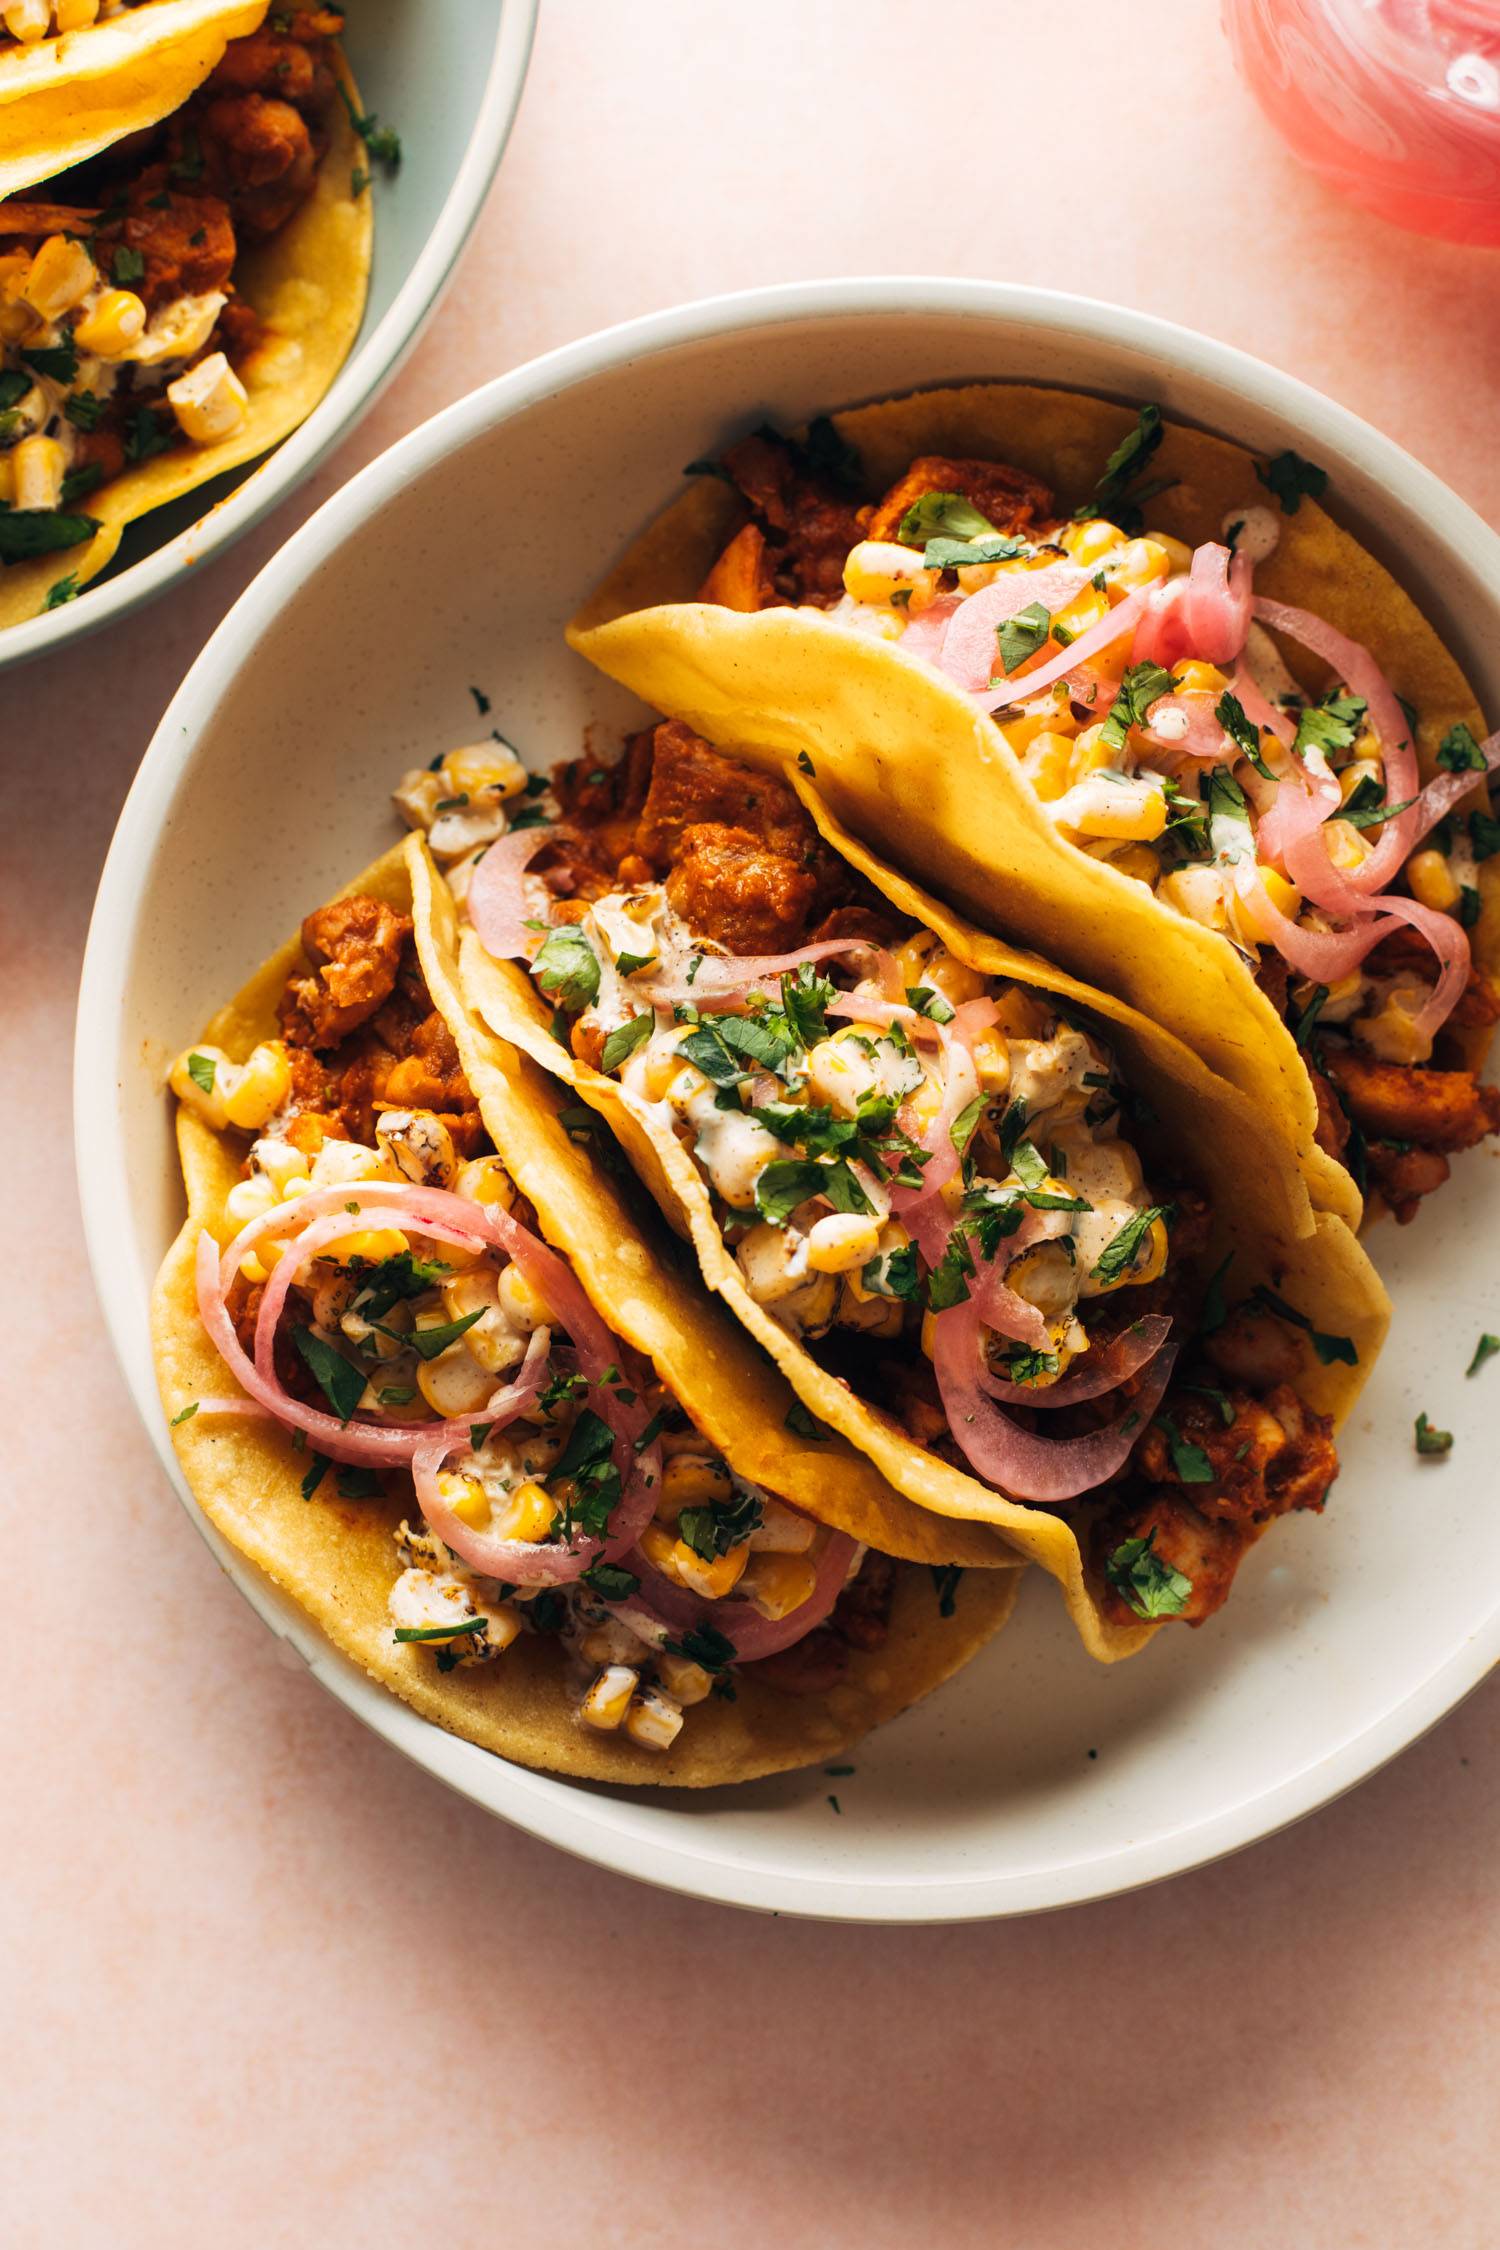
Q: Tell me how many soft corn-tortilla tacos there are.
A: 5